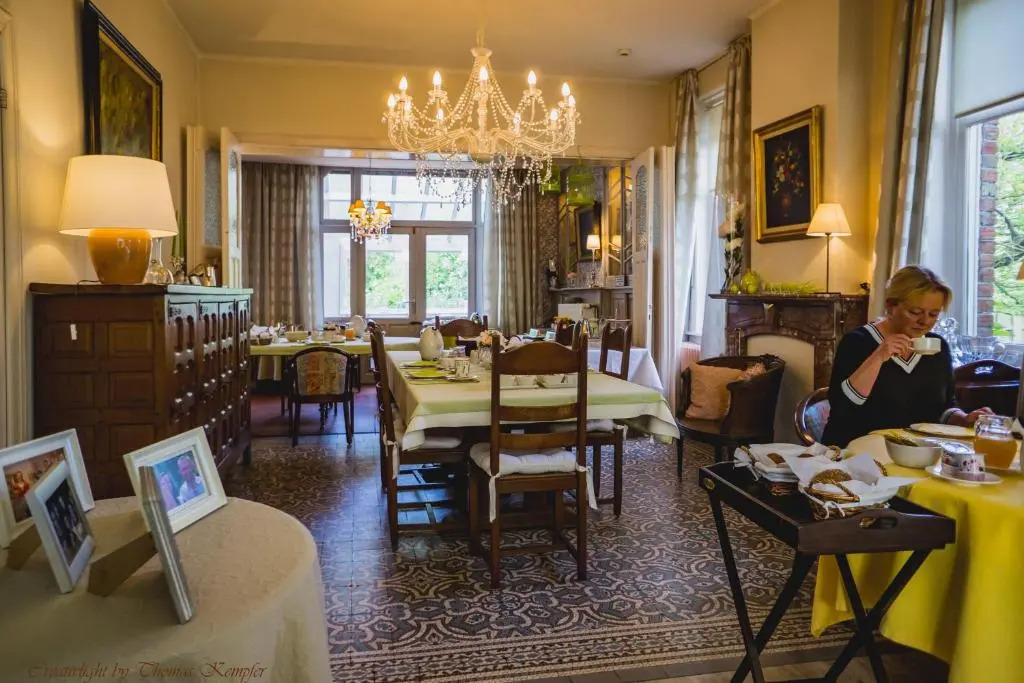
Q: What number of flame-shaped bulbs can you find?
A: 11